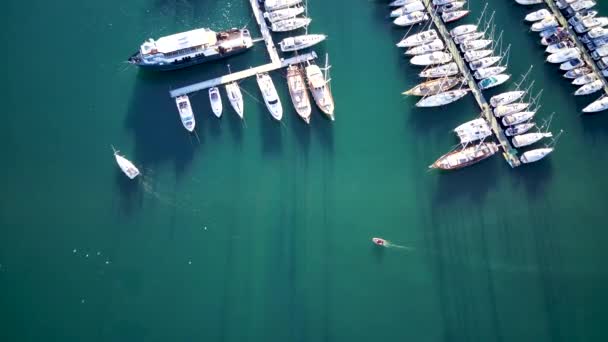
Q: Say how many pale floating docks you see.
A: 3